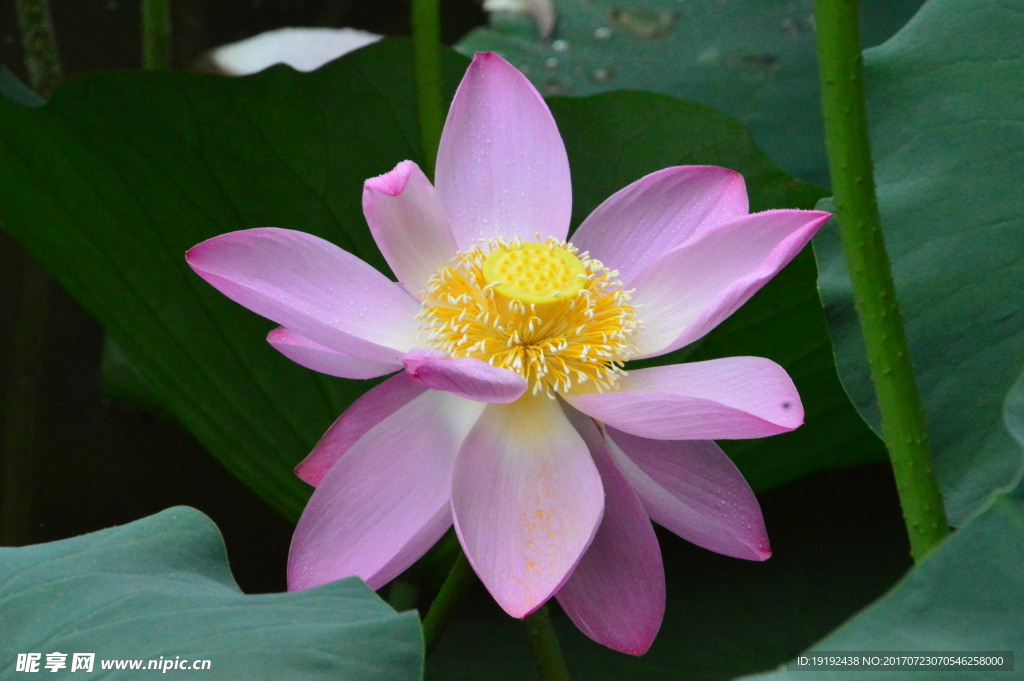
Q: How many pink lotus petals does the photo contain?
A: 13